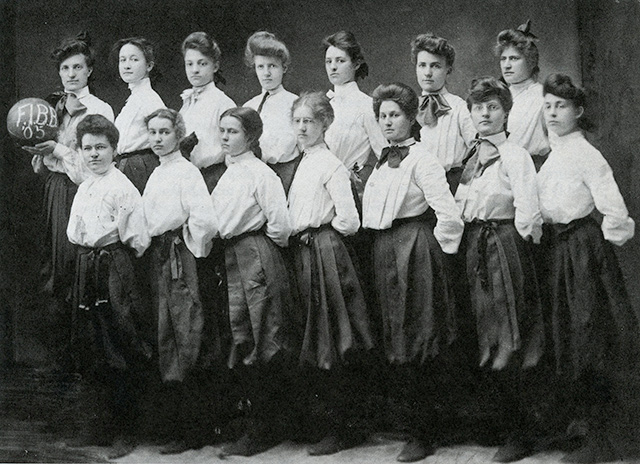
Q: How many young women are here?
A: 14